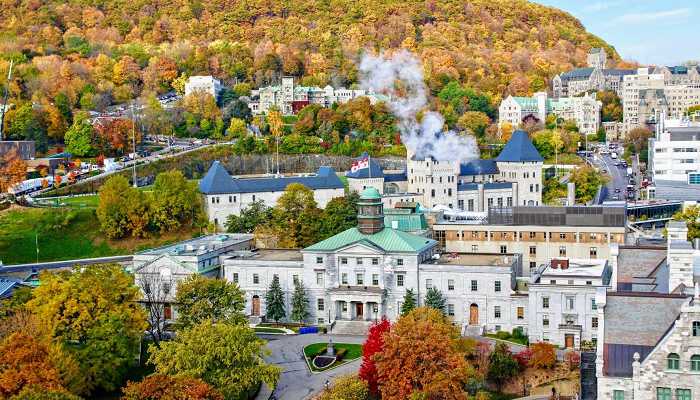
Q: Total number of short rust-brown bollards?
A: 0